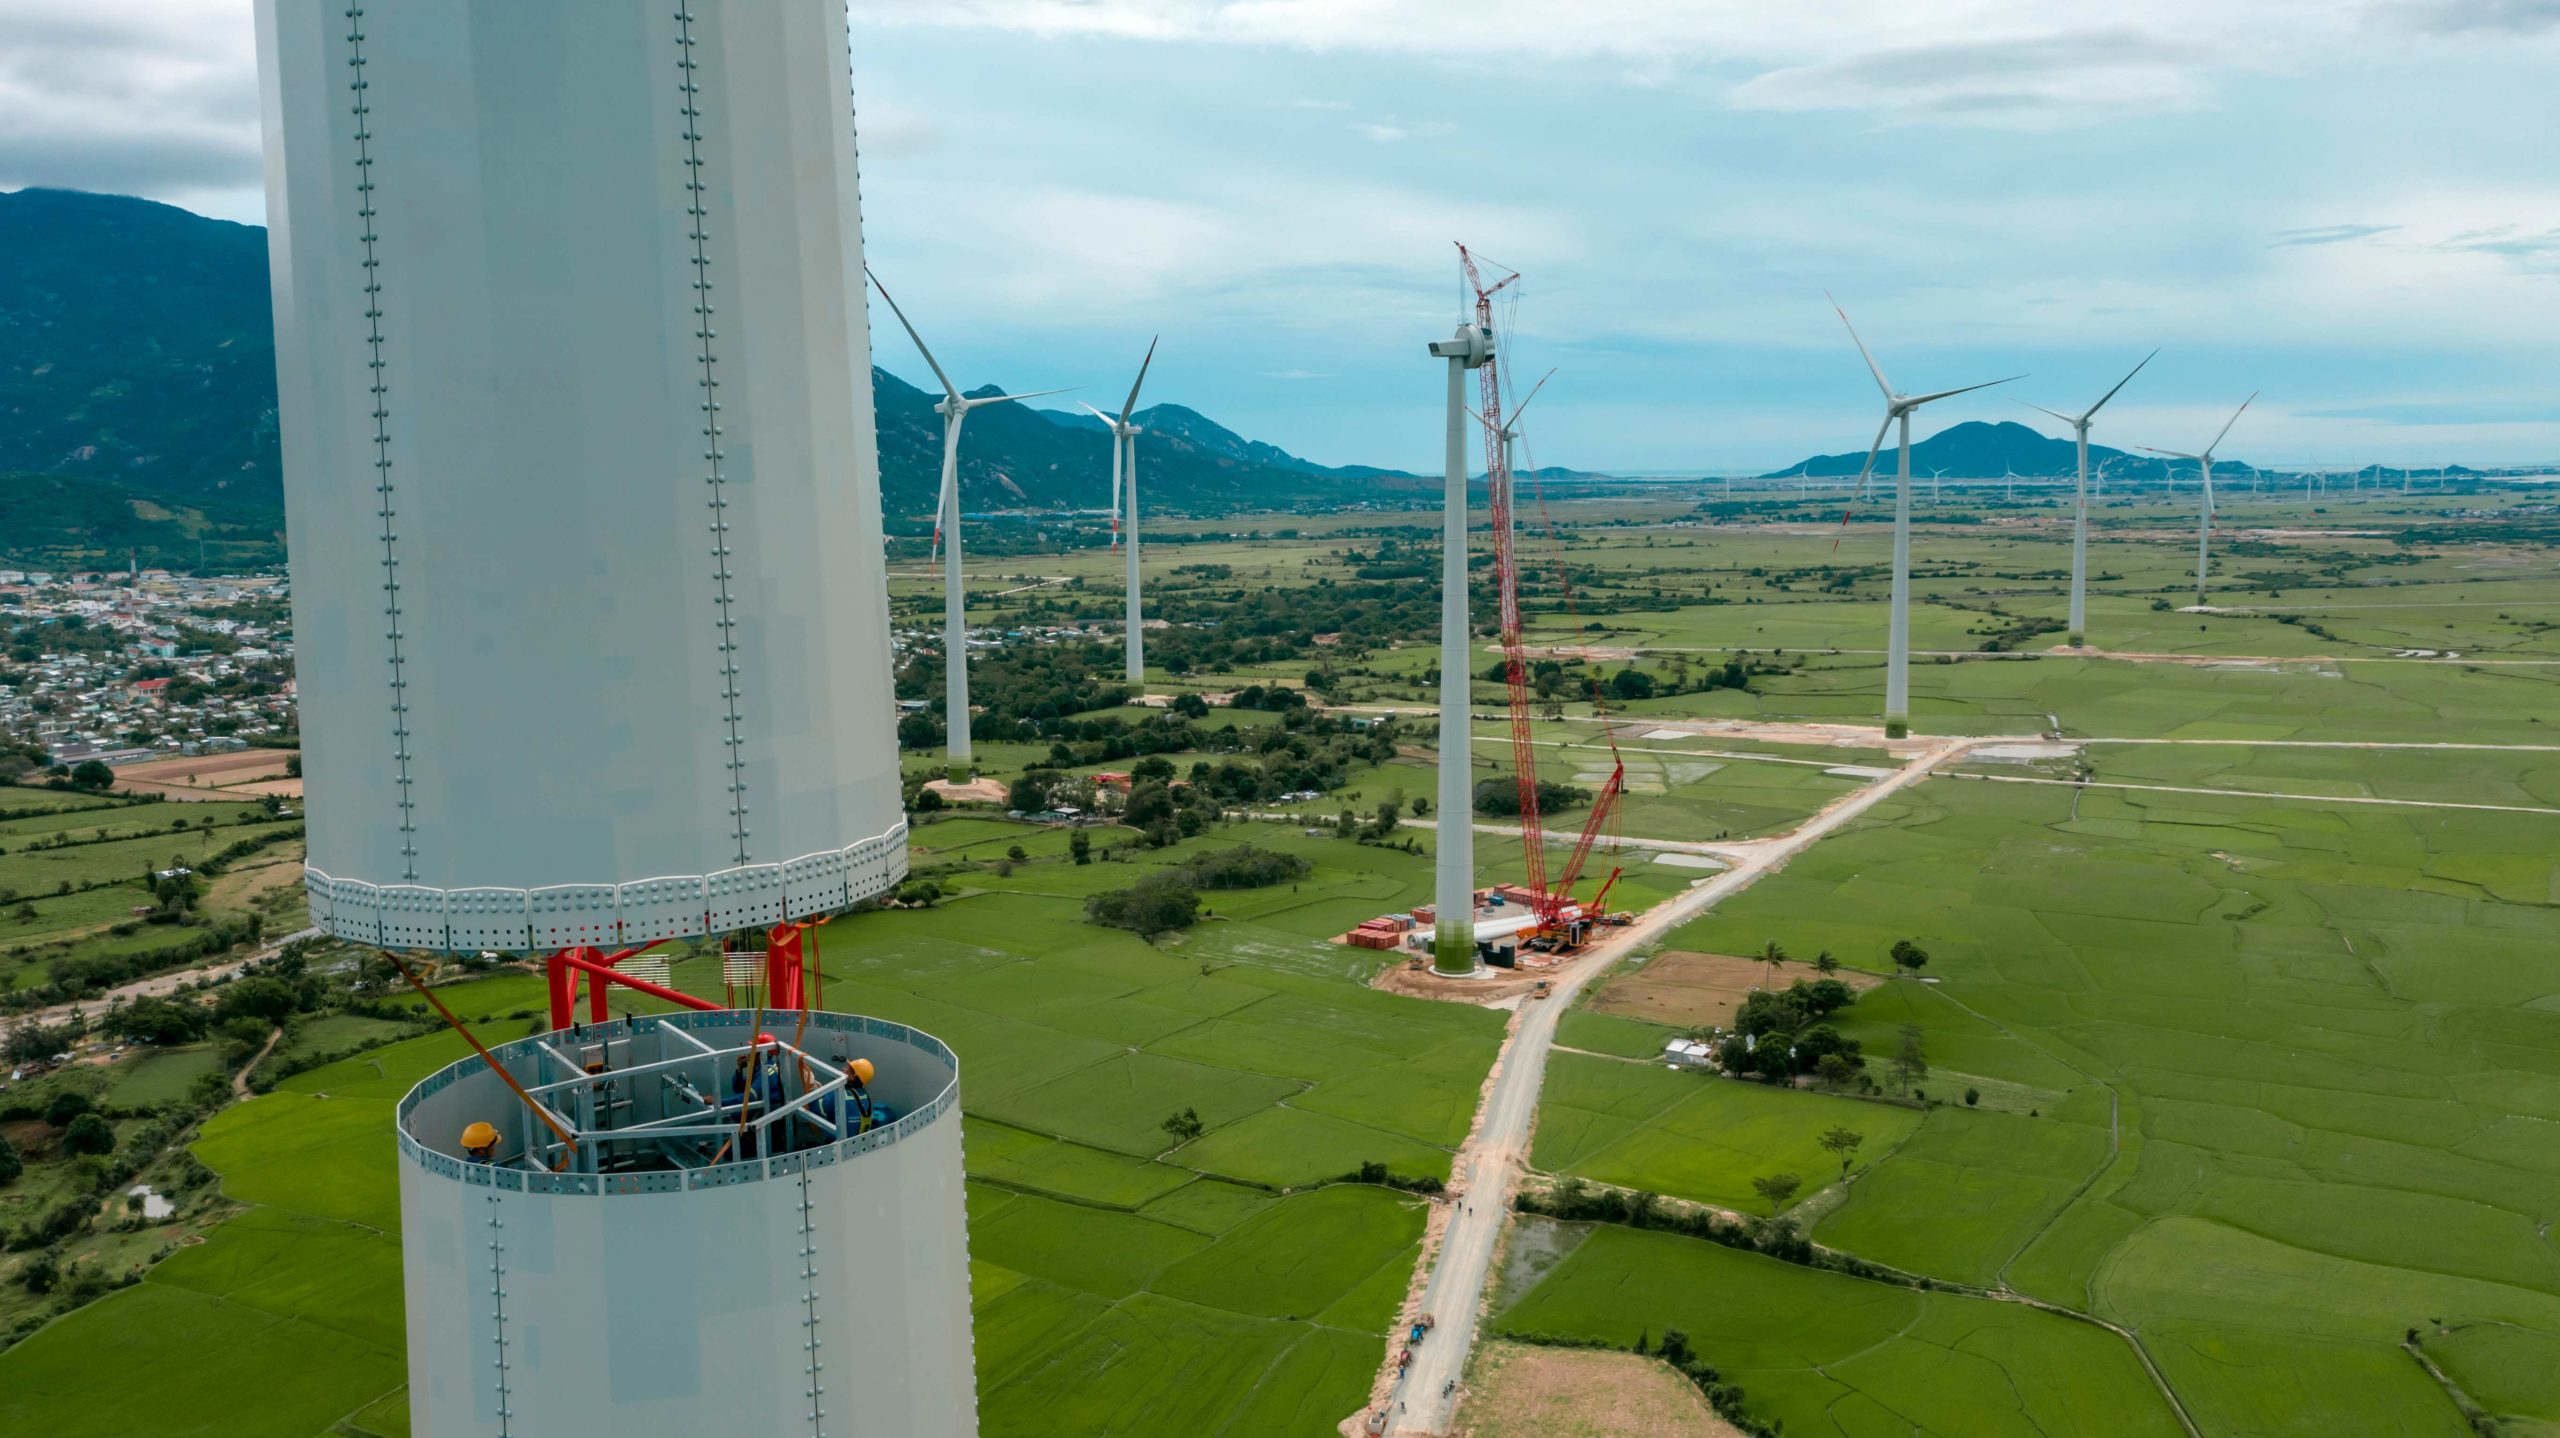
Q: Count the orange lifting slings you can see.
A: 3